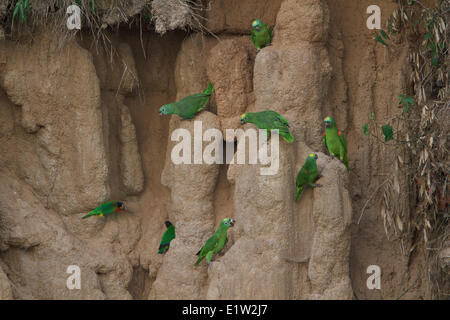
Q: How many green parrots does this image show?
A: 8